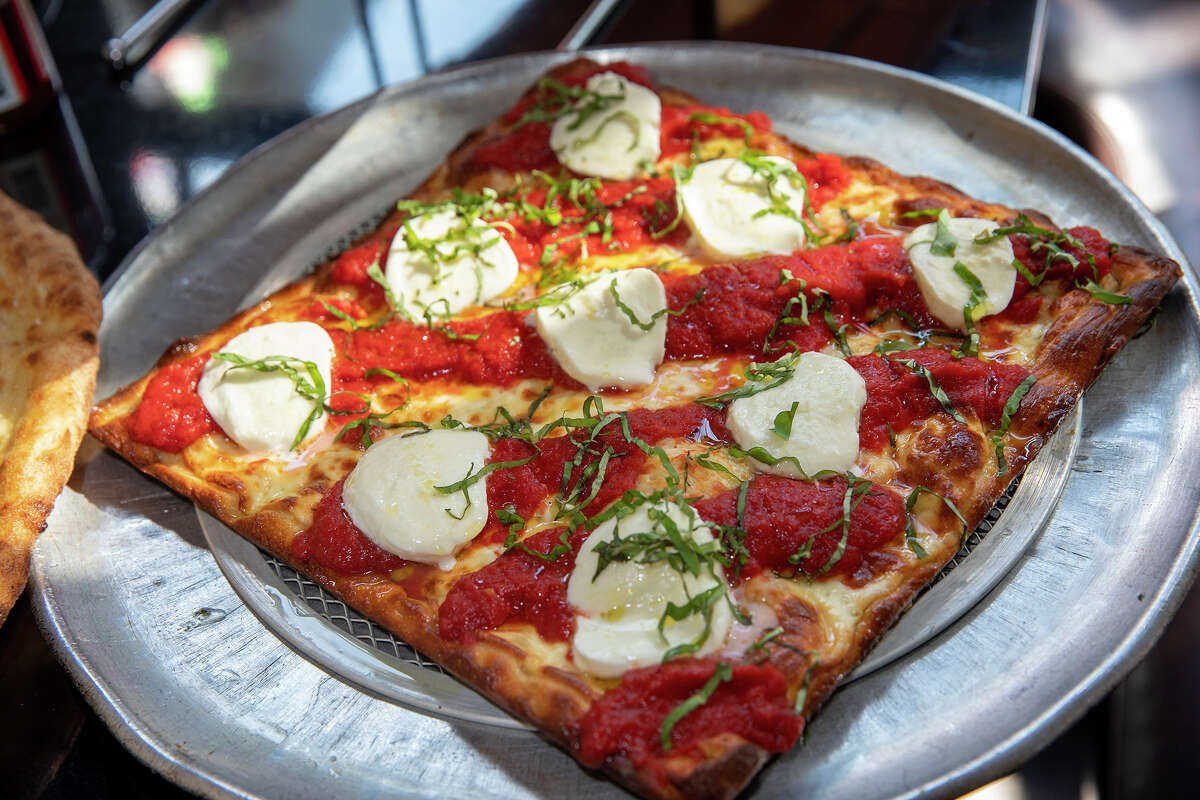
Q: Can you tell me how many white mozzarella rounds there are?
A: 9